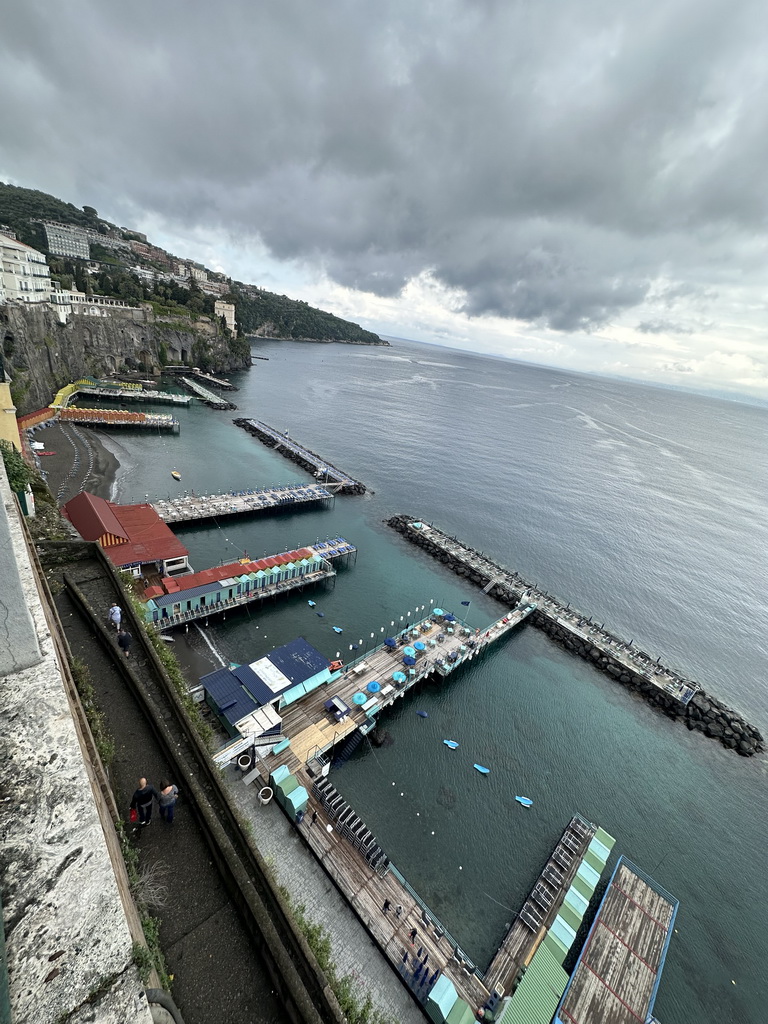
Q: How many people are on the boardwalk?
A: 4